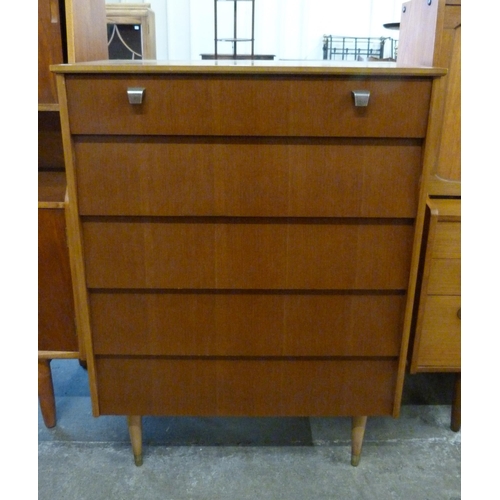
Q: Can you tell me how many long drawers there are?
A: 5